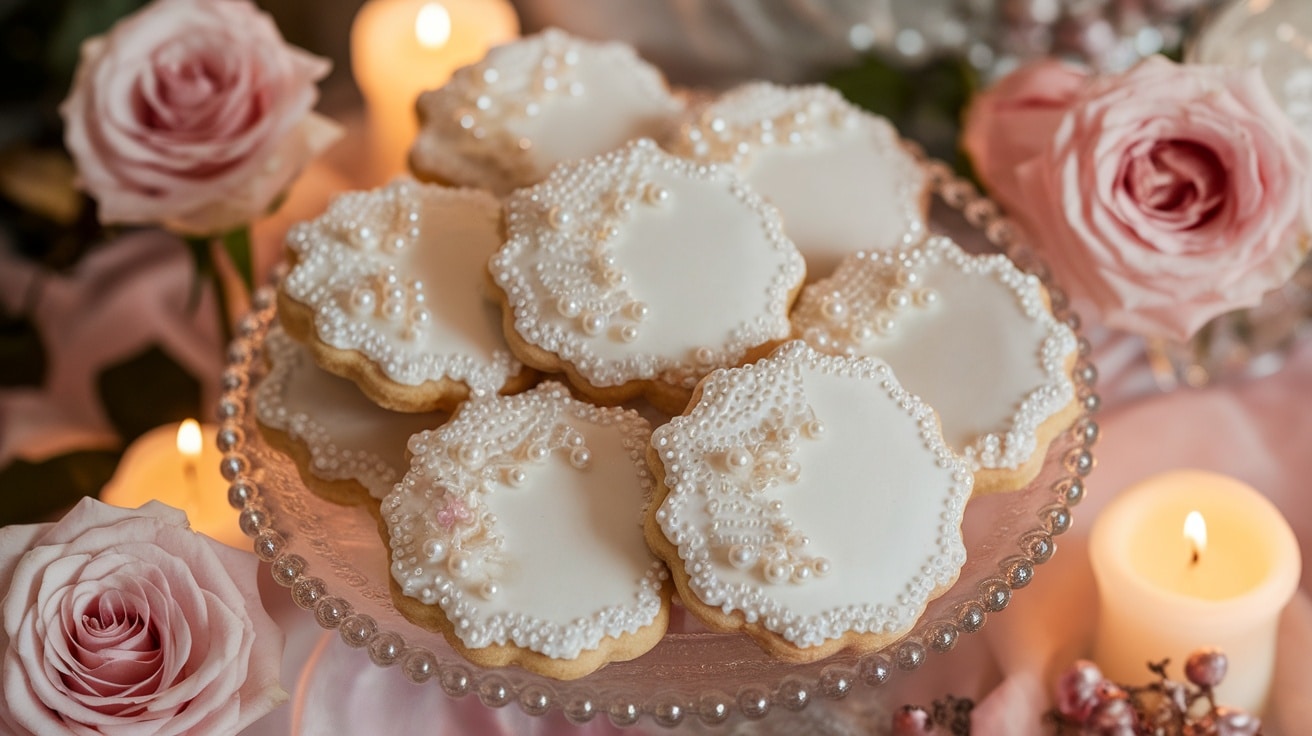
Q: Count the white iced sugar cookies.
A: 8